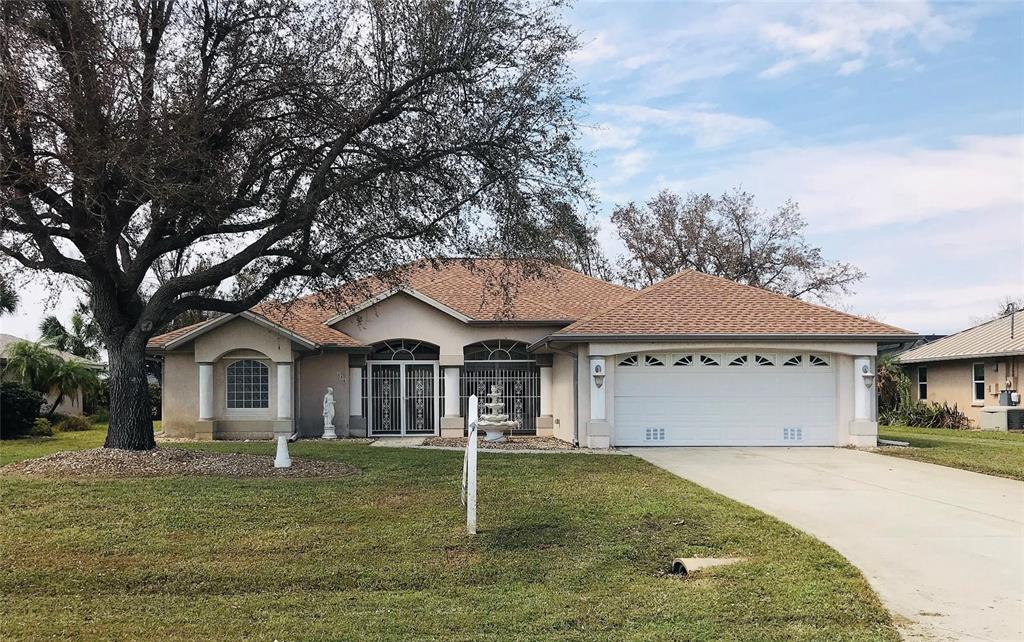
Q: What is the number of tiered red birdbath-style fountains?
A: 0